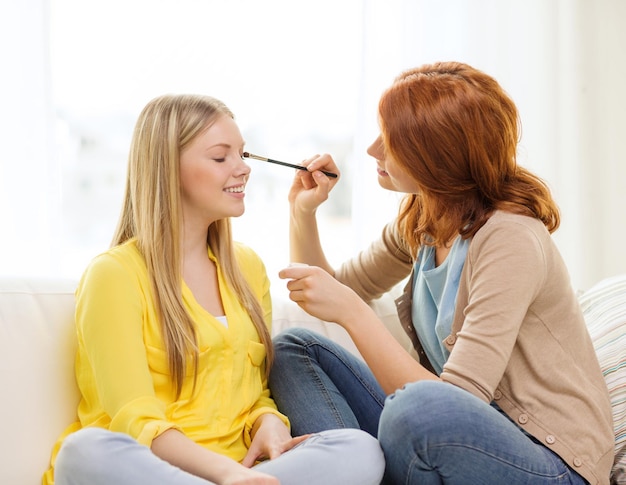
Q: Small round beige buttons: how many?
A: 5